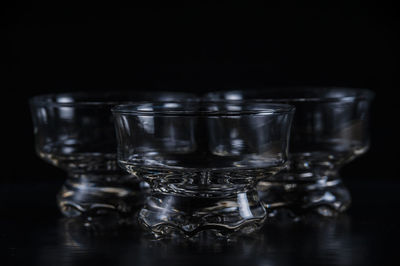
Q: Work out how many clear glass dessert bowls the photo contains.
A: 3